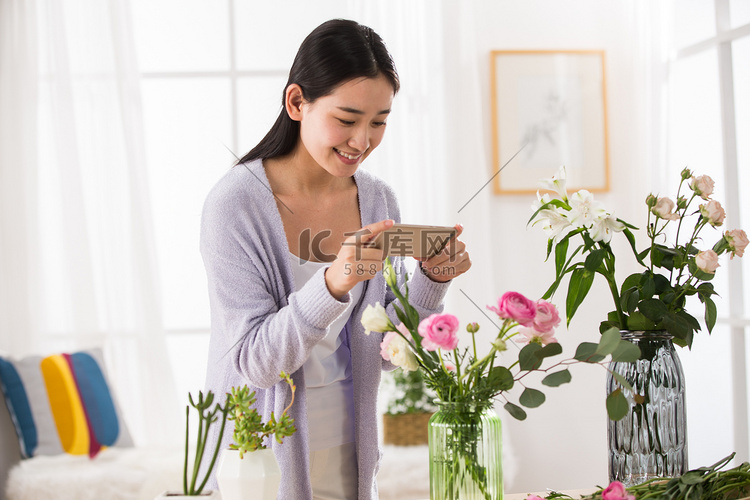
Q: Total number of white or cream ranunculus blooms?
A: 2